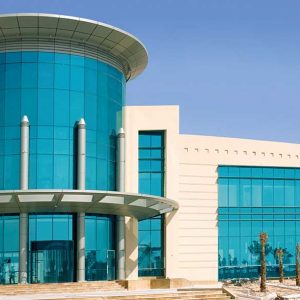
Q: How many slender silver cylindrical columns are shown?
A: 3